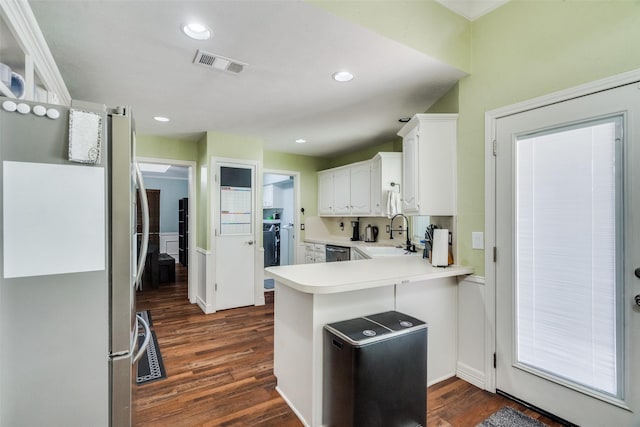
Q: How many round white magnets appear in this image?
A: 4